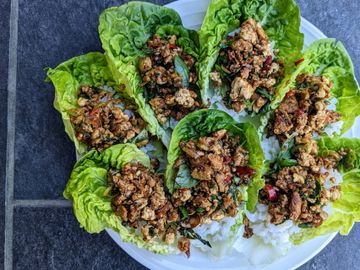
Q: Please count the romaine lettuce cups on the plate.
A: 7